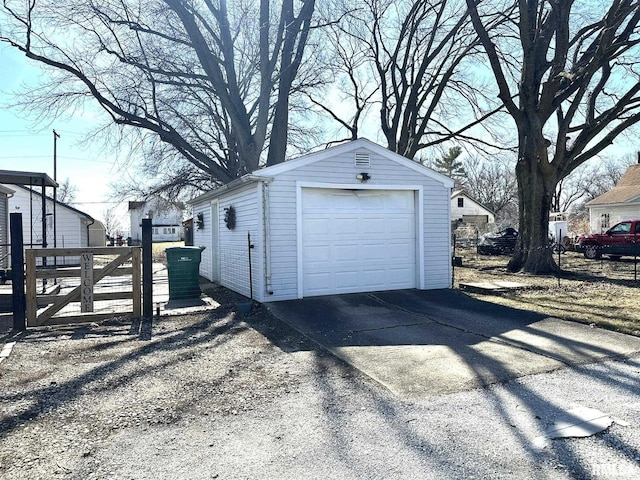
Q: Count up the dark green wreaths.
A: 2